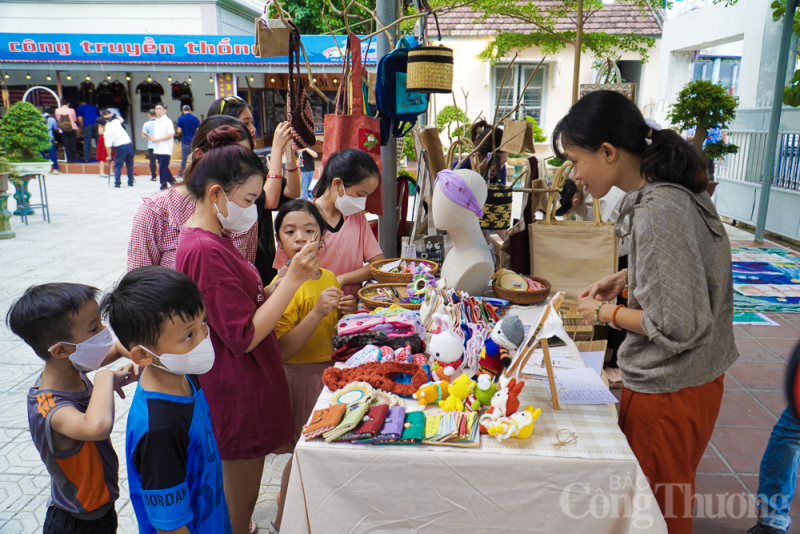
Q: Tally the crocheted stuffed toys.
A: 7